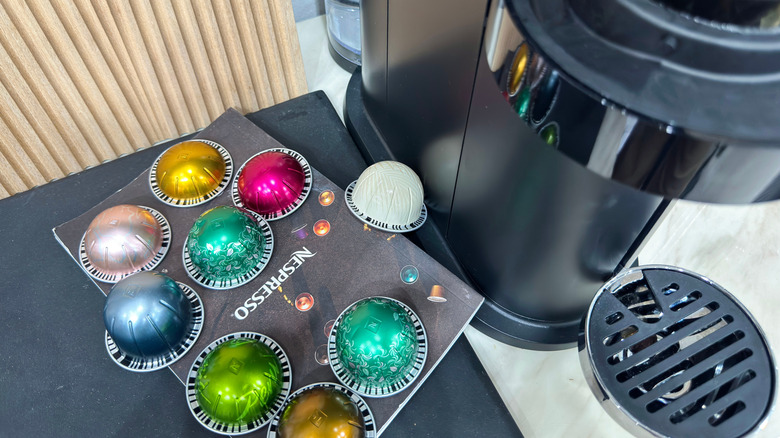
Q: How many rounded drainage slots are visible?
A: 10